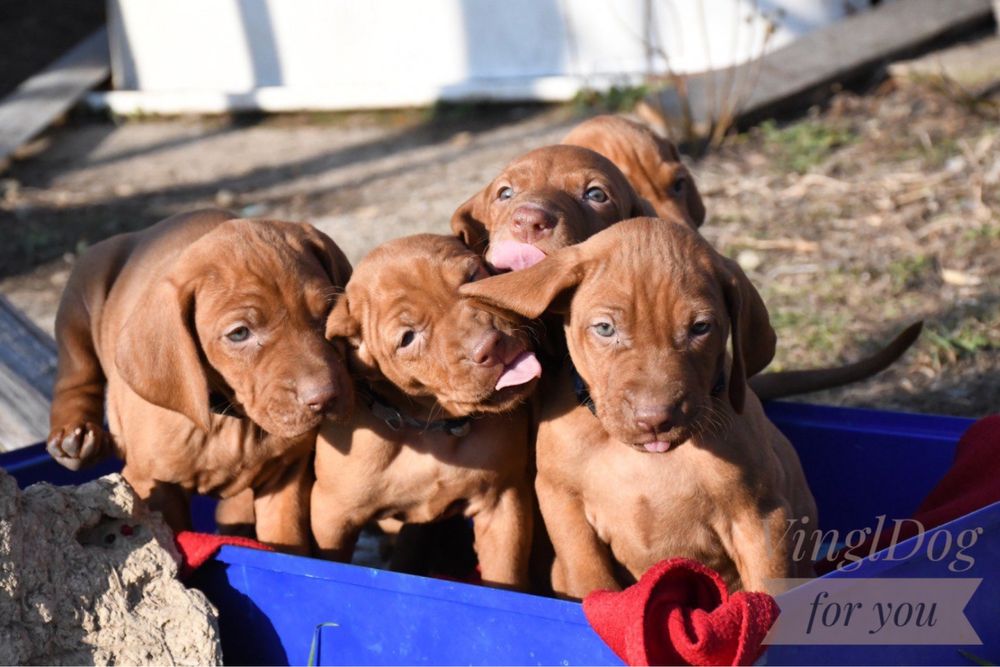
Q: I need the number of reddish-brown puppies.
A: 5